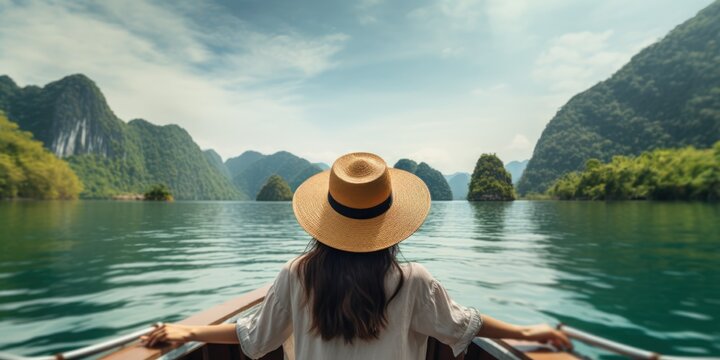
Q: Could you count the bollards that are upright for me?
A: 0